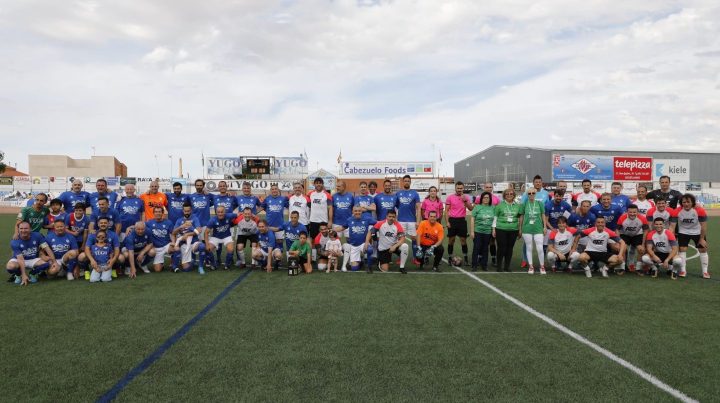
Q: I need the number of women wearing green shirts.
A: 3